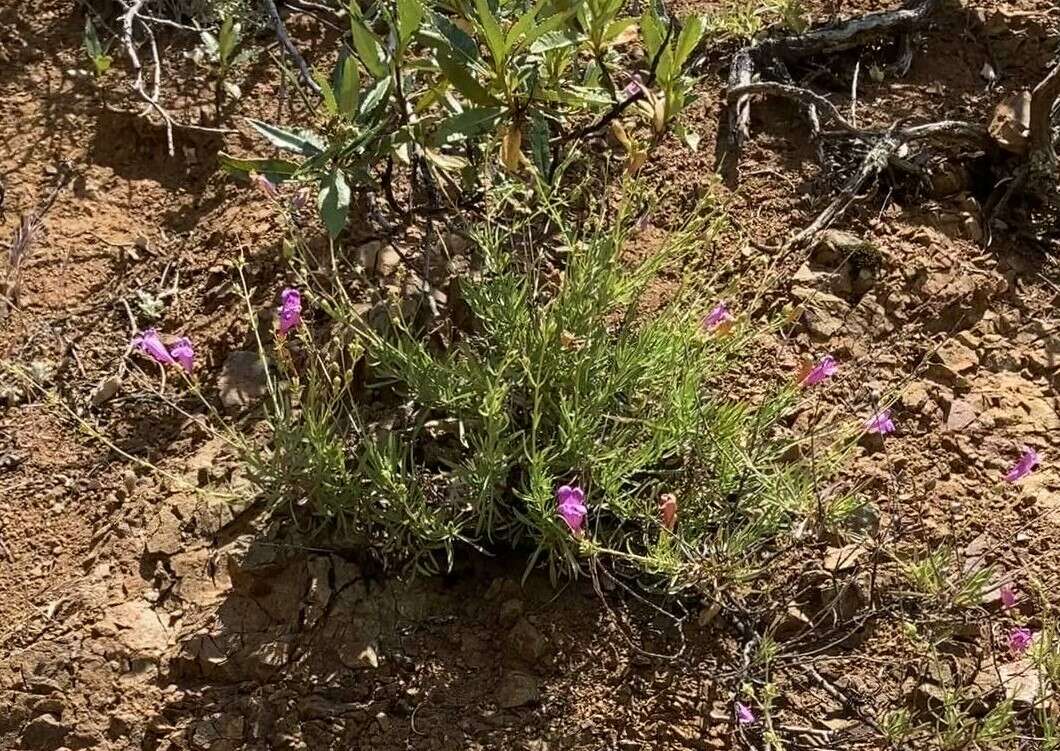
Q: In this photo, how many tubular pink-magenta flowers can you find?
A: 11